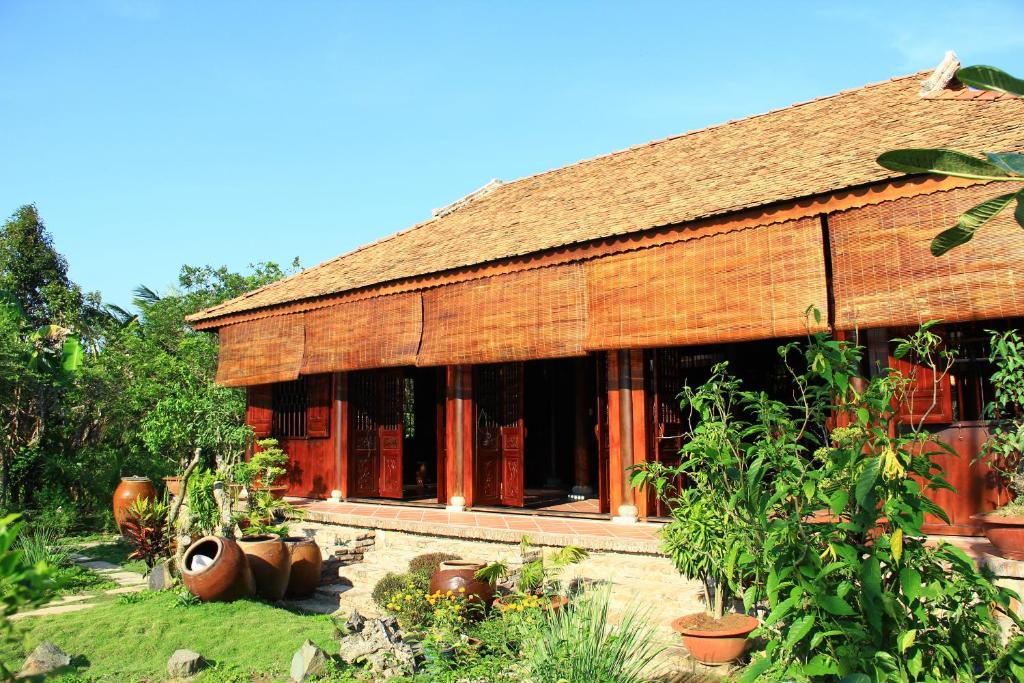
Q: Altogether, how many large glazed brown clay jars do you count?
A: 5